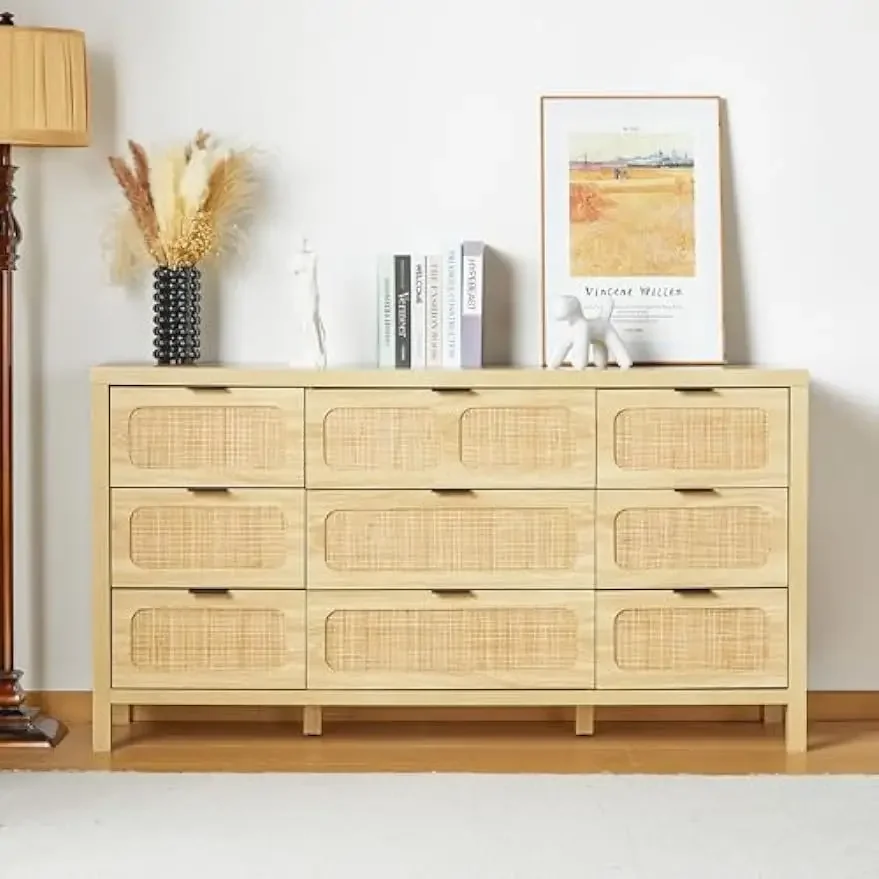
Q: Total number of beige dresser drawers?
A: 9